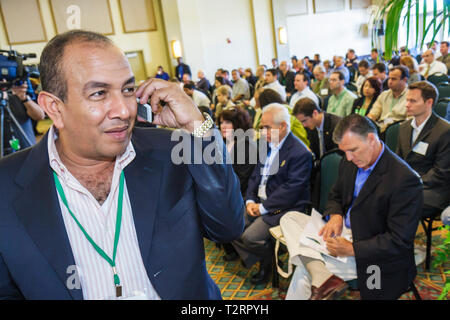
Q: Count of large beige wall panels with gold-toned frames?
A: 3